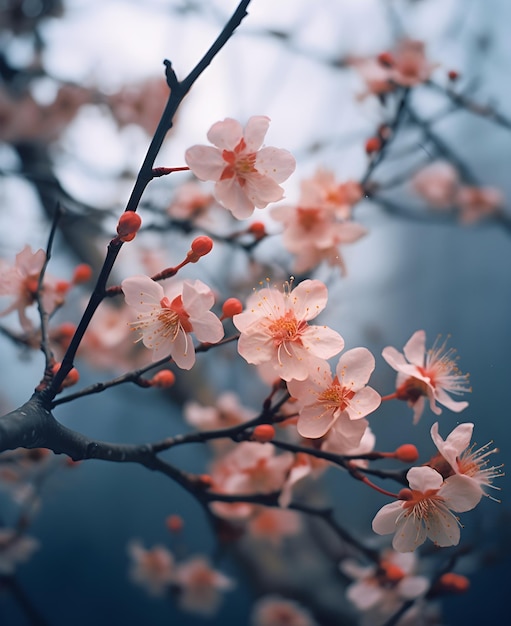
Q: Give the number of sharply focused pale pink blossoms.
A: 7